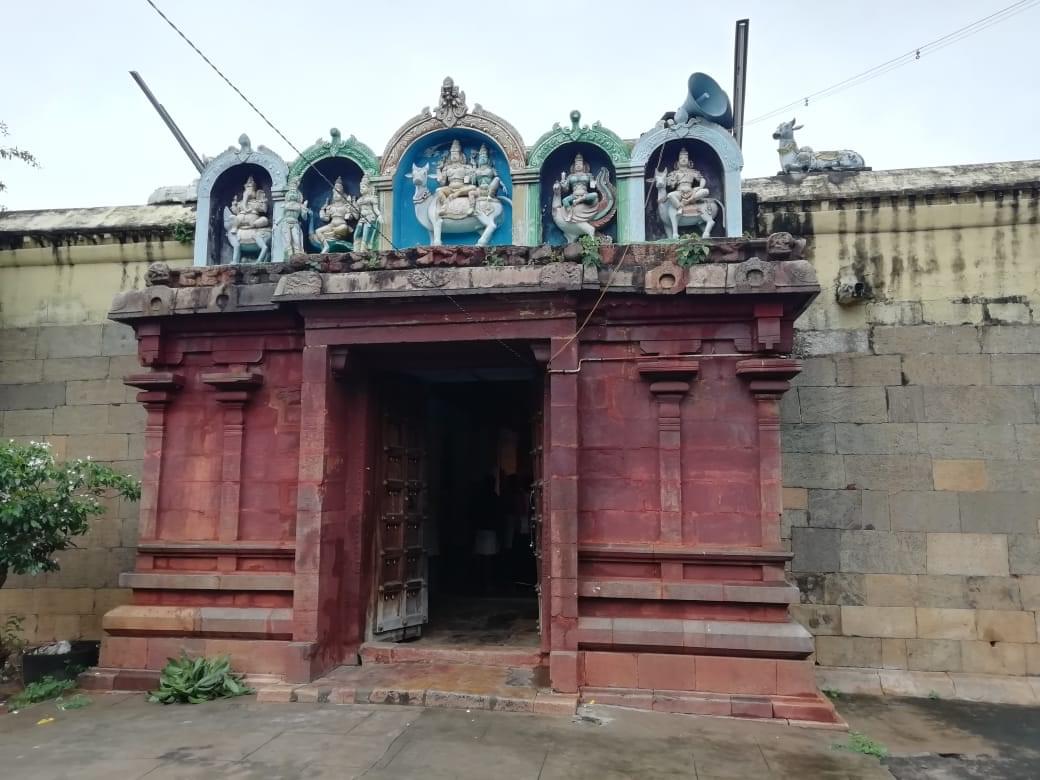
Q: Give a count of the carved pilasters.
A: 4